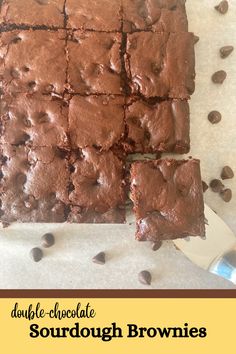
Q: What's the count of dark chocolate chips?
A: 14